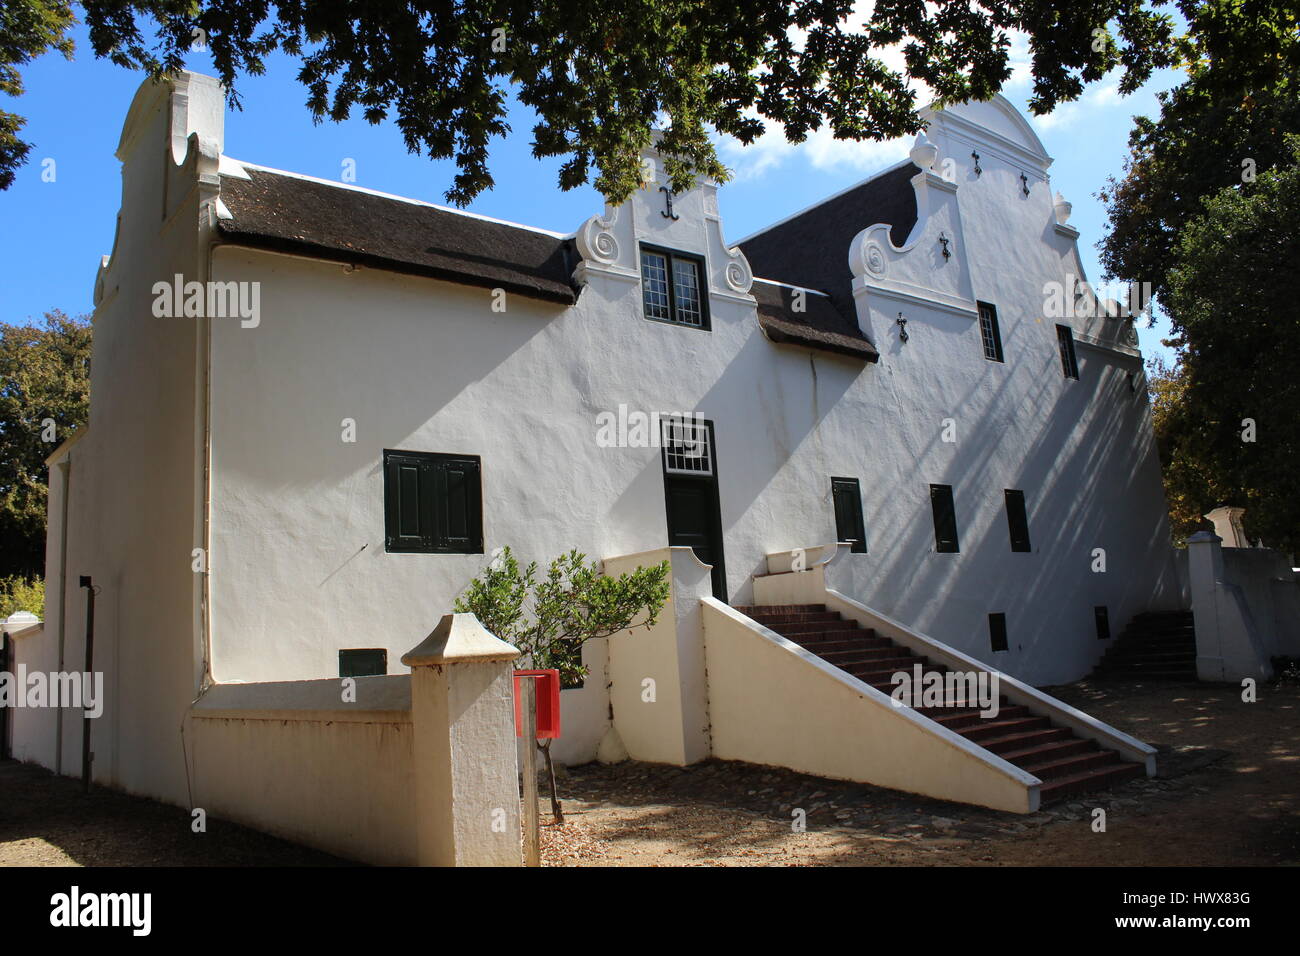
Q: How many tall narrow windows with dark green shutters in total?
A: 3